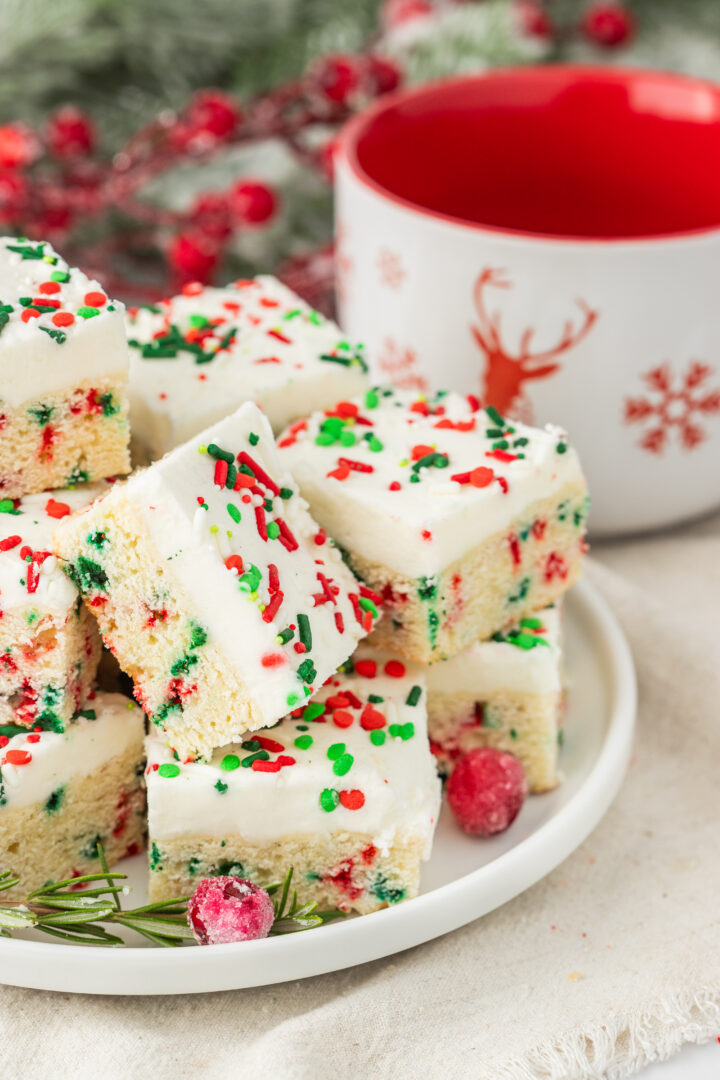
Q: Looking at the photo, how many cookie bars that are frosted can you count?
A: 8